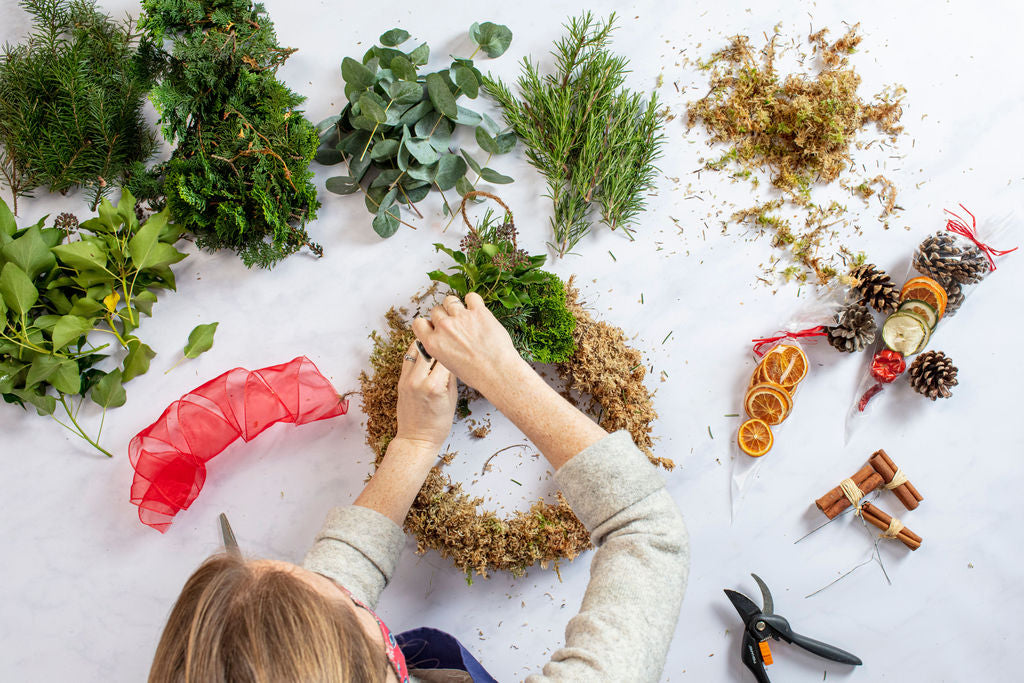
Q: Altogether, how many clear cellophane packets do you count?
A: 2